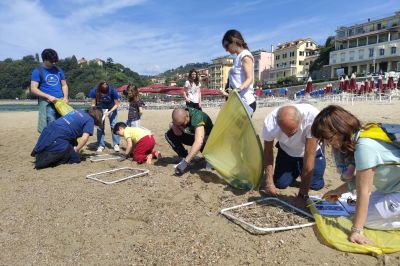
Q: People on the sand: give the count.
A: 10